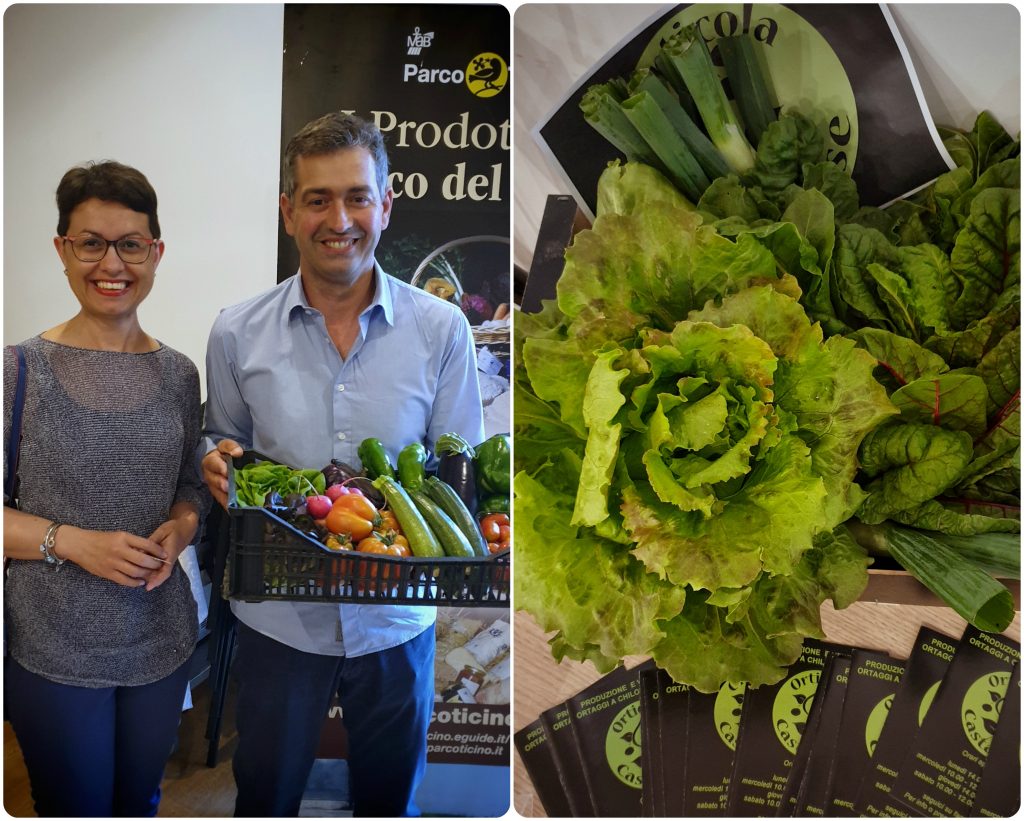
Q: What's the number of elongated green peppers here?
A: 2